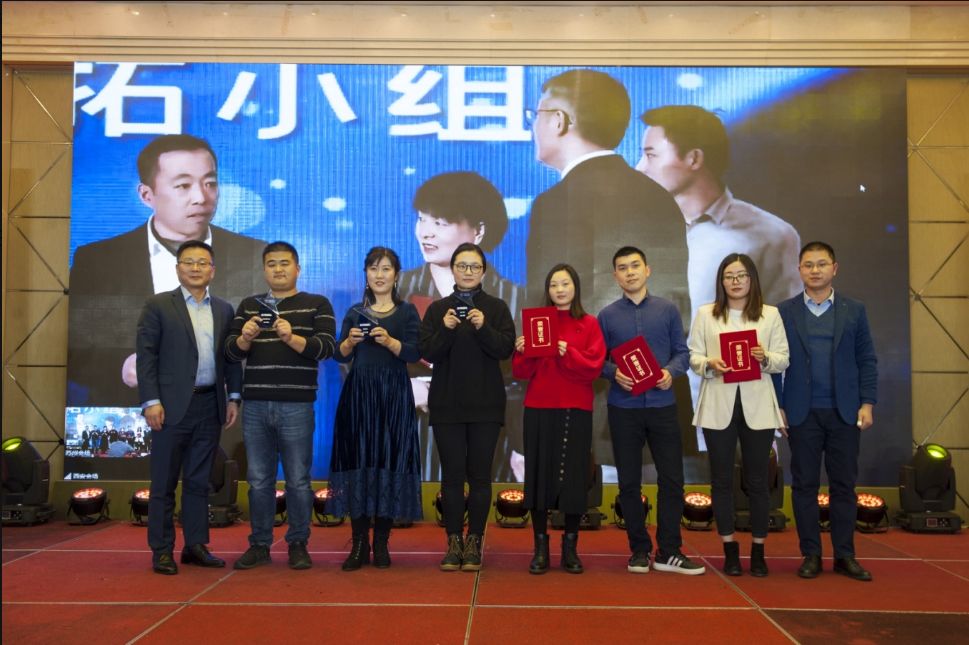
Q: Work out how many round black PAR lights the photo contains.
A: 10